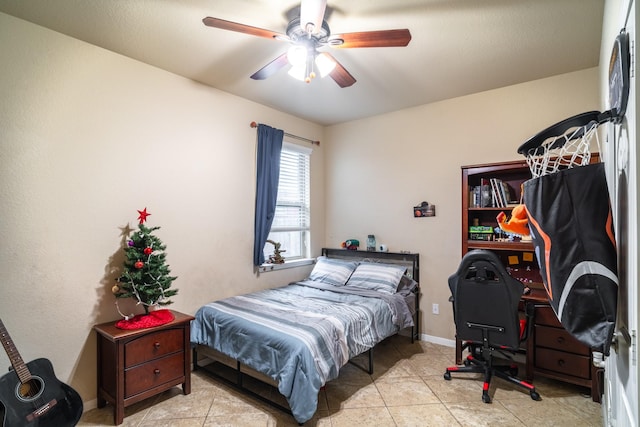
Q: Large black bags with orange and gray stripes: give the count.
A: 1